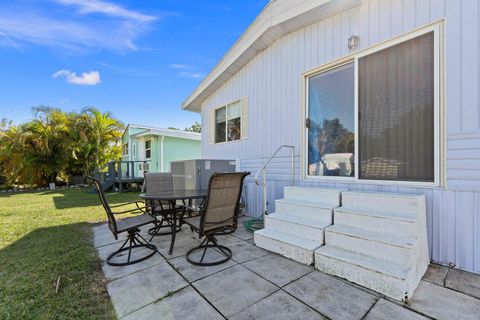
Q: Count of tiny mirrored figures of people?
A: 0